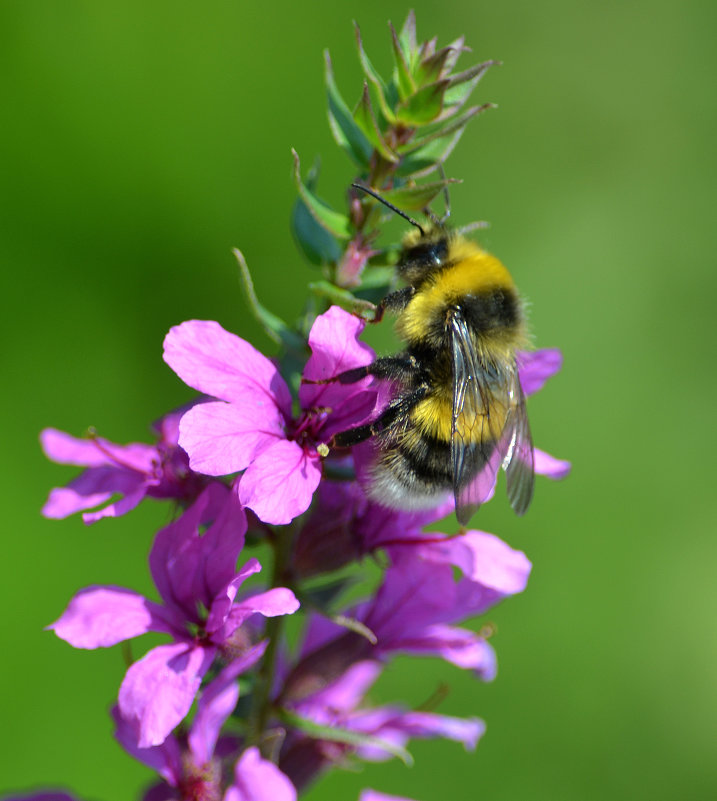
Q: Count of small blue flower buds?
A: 0